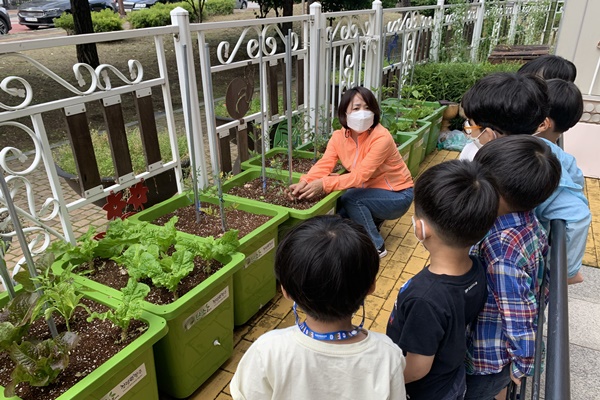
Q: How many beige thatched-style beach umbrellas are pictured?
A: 0